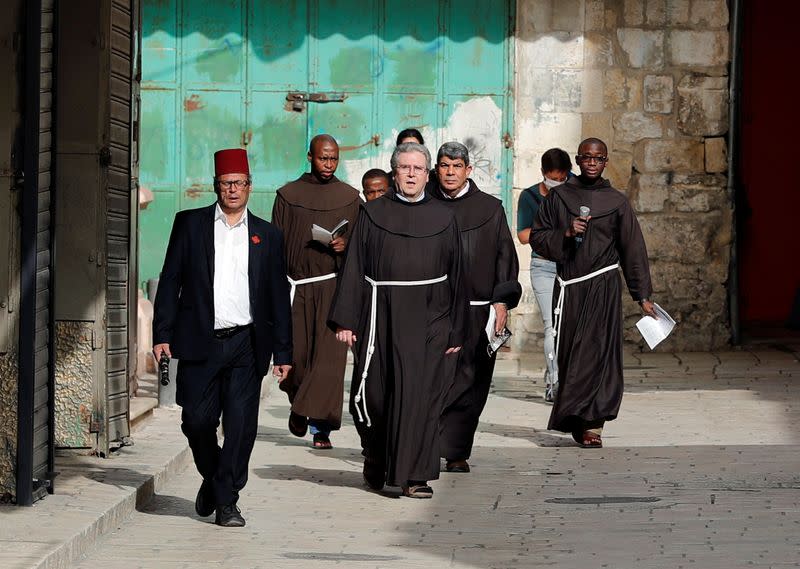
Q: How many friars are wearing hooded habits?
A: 4